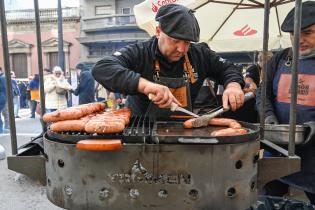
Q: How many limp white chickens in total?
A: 0